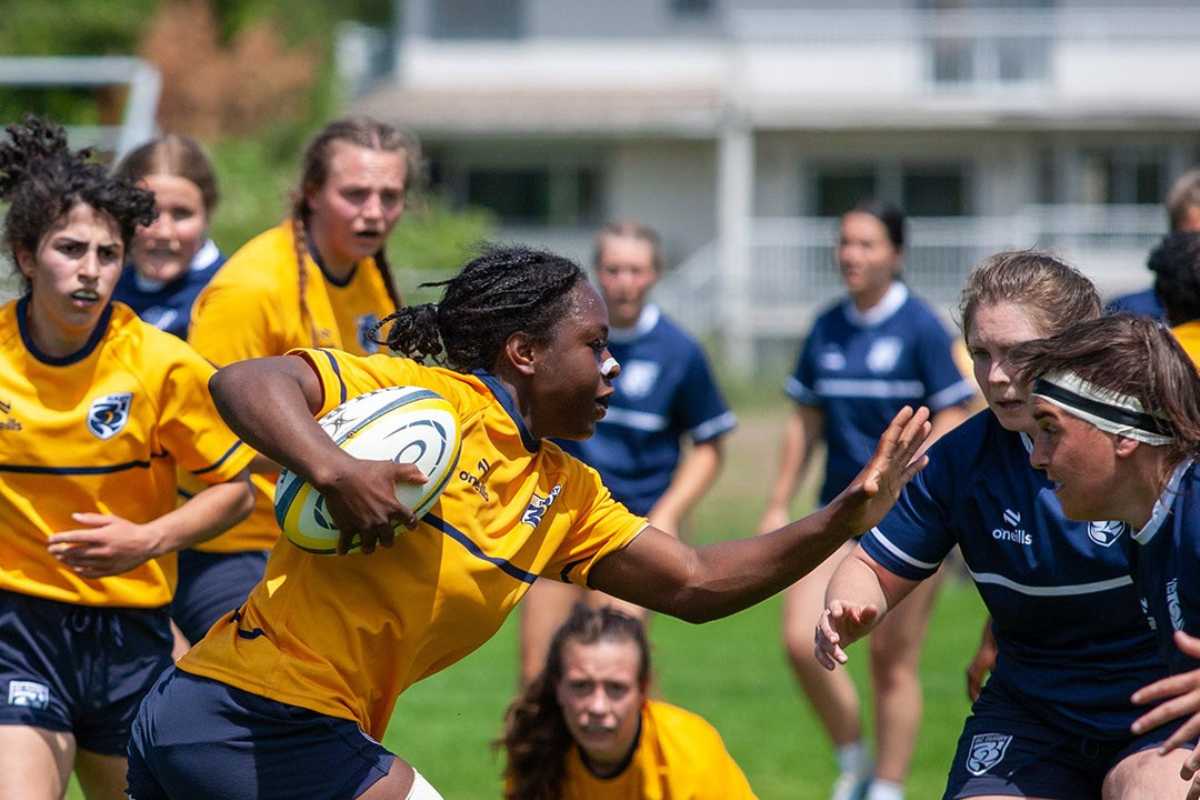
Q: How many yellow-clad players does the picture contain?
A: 5